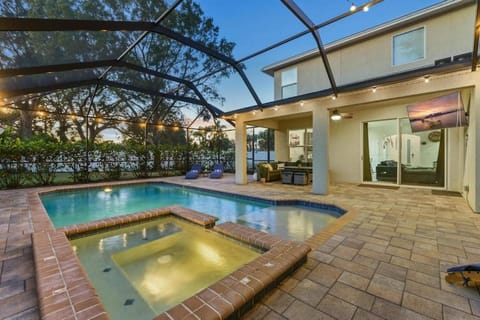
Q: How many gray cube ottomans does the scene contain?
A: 2